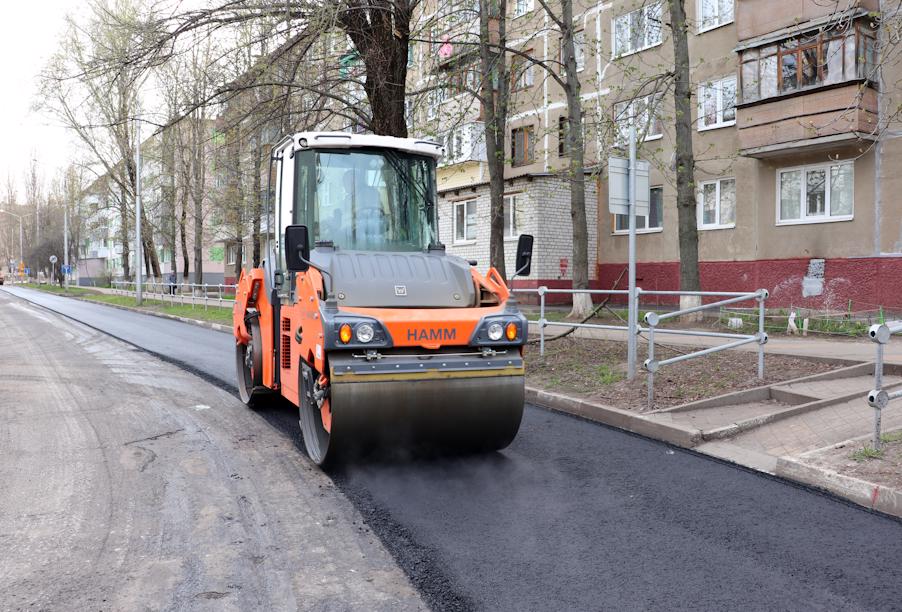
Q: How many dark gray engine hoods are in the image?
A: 1